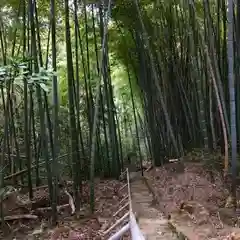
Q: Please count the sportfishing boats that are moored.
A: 0